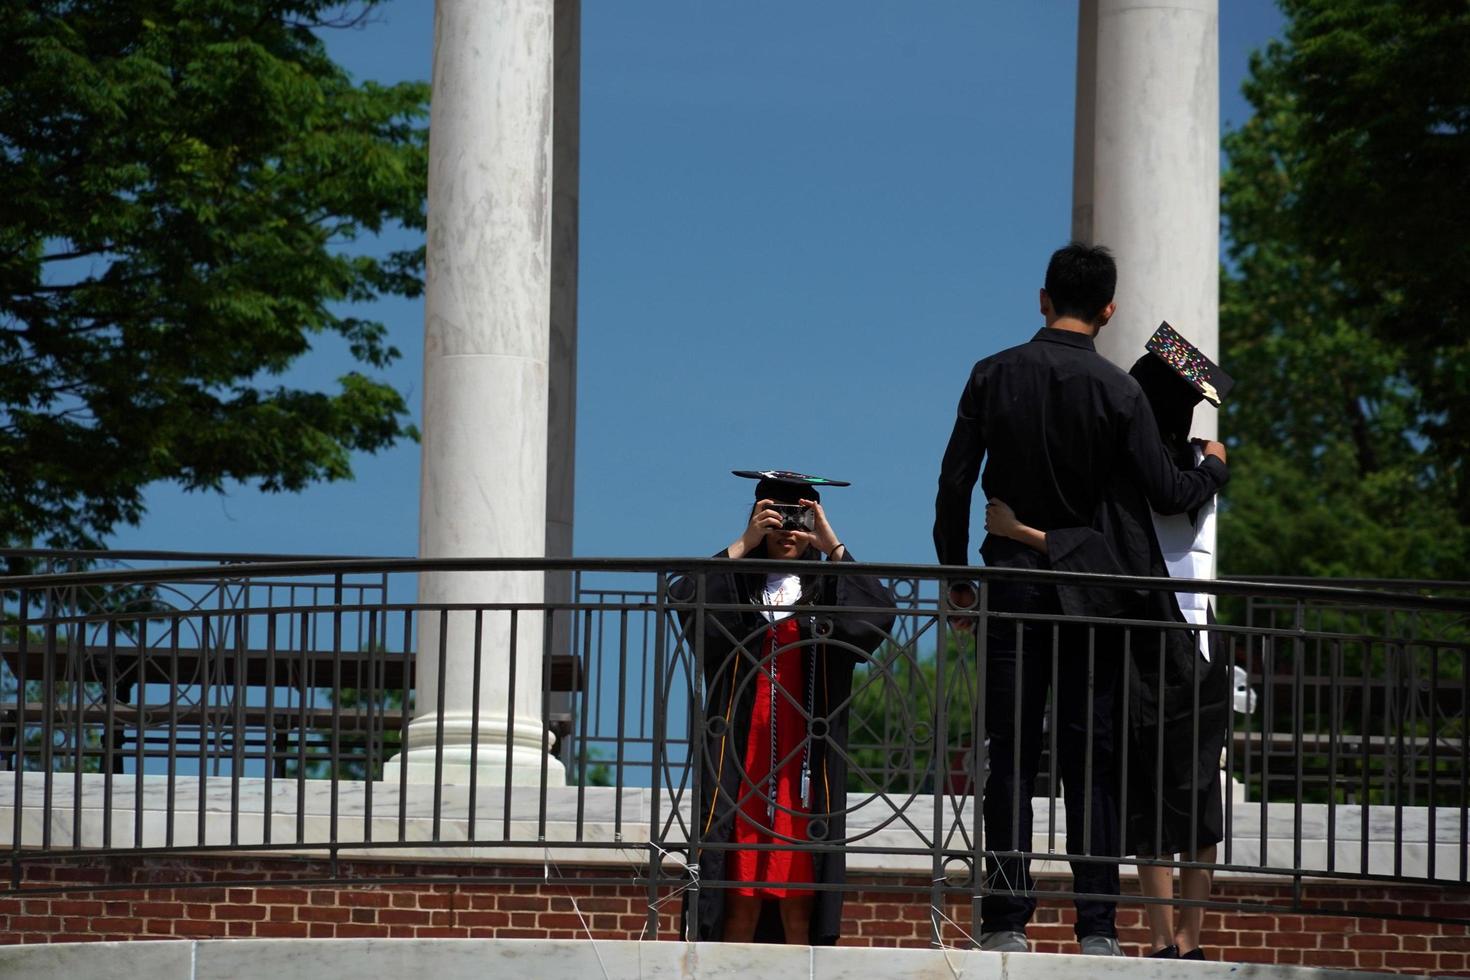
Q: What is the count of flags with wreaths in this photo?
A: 0